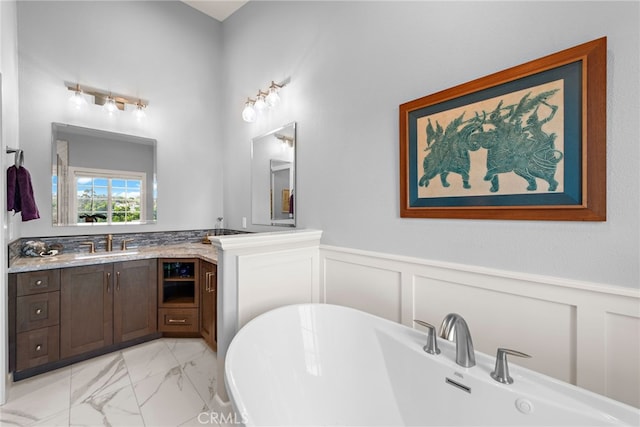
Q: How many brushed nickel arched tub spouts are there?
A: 1